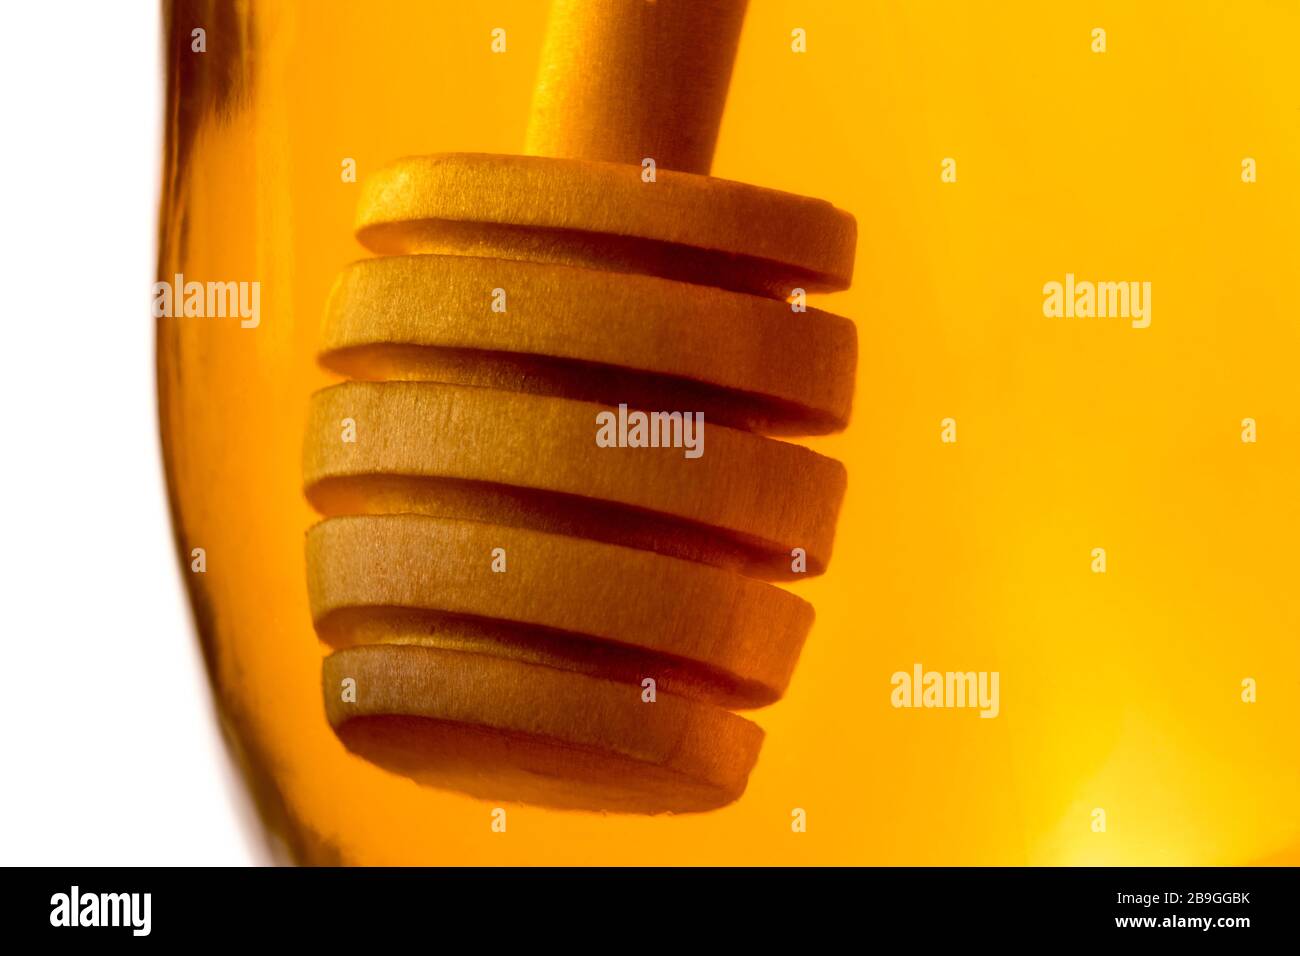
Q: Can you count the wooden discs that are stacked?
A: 5